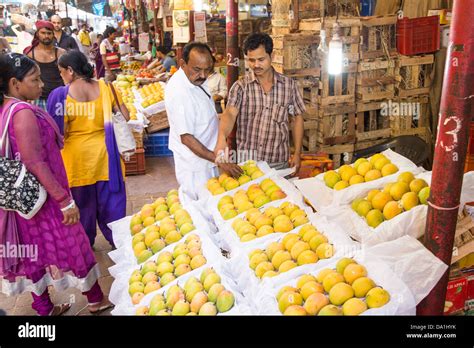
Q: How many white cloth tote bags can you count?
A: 1